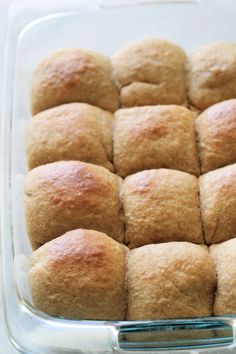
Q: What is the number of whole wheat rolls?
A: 12